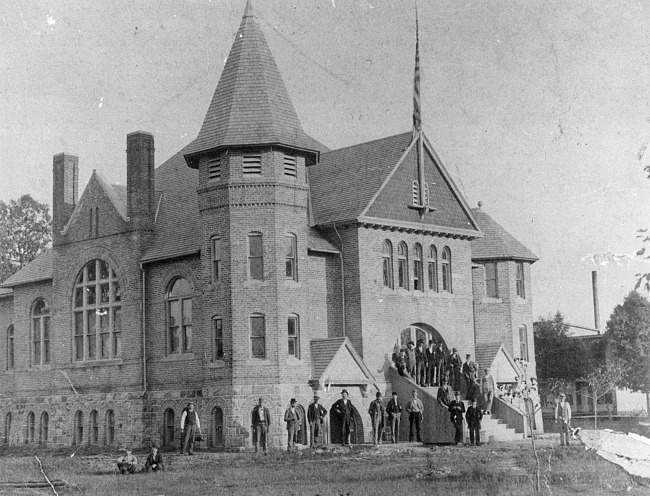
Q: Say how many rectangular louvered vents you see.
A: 3